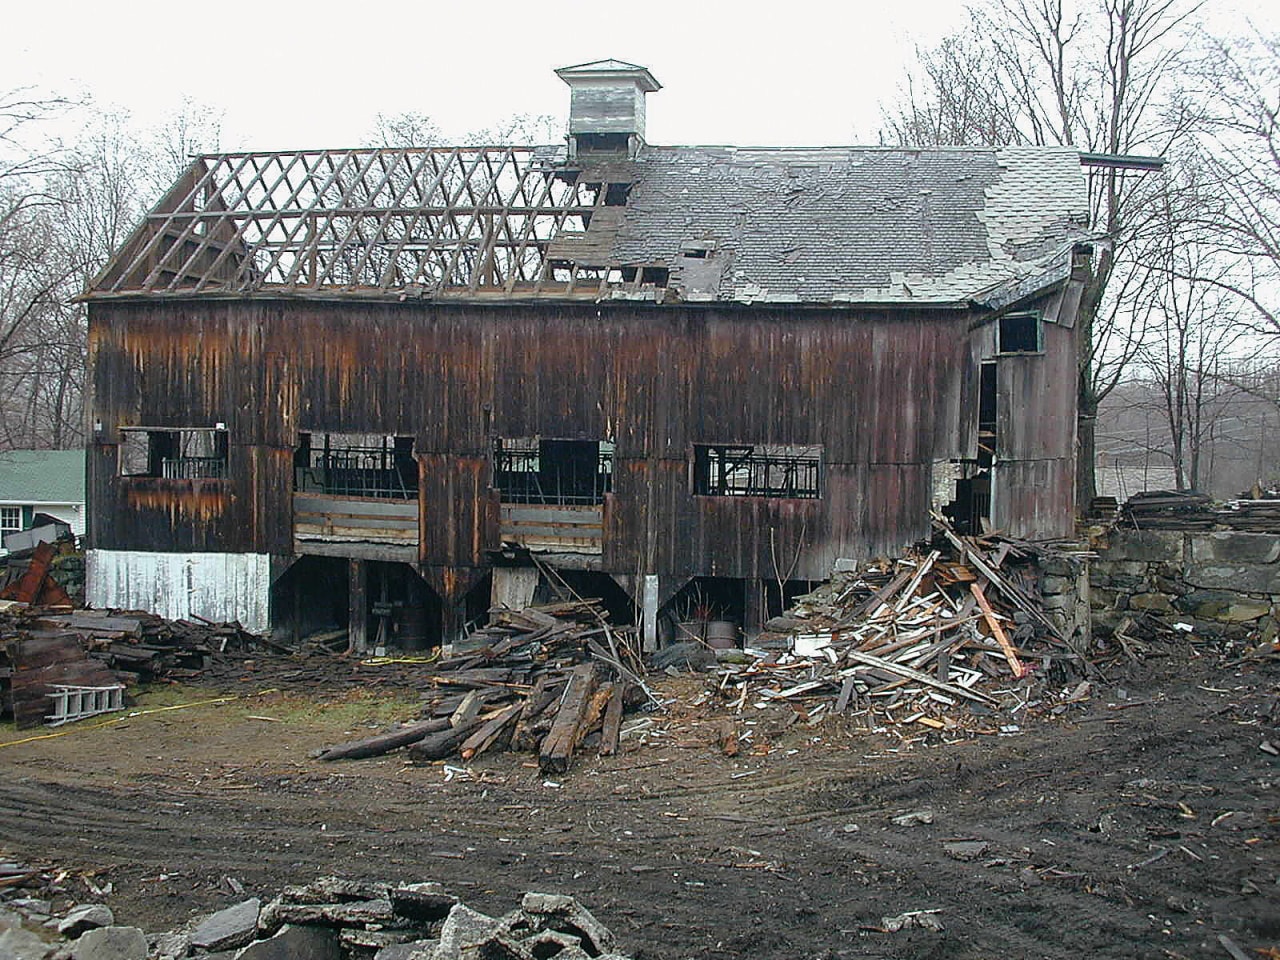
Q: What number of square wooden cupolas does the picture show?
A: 1